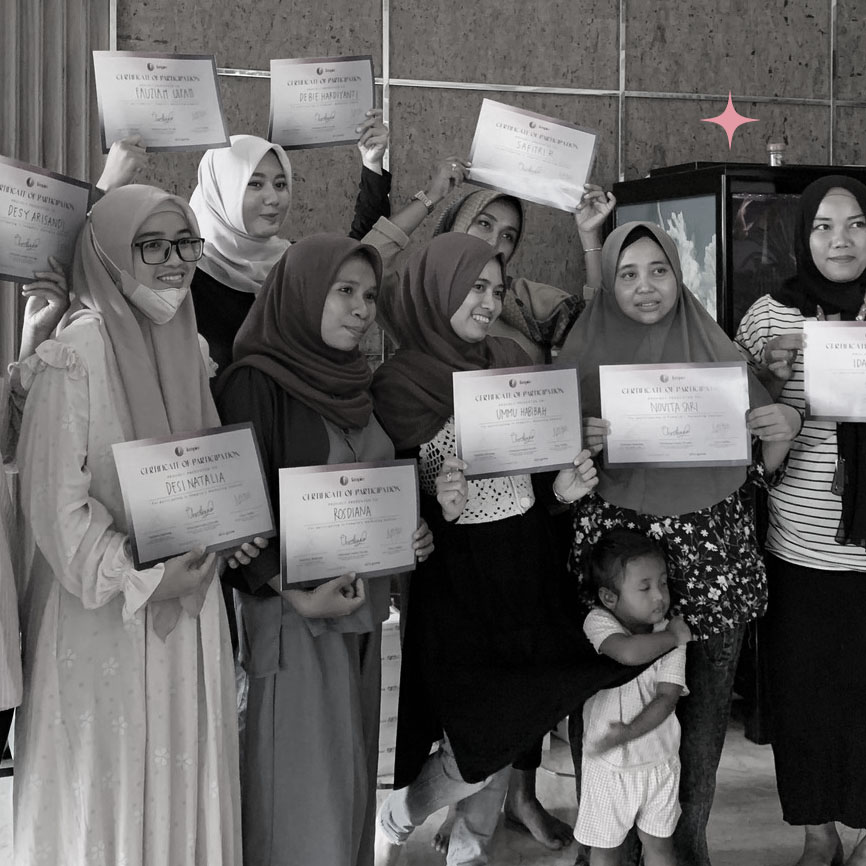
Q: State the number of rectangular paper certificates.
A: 9